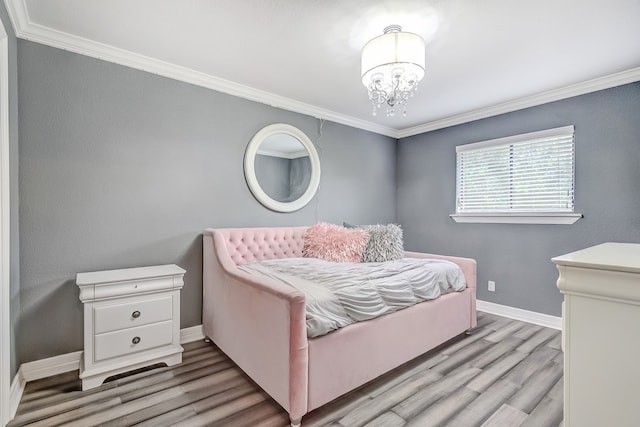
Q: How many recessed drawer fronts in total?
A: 2